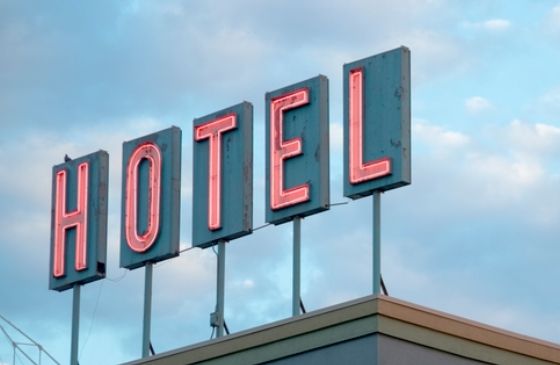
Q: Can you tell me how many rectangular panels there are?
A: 5